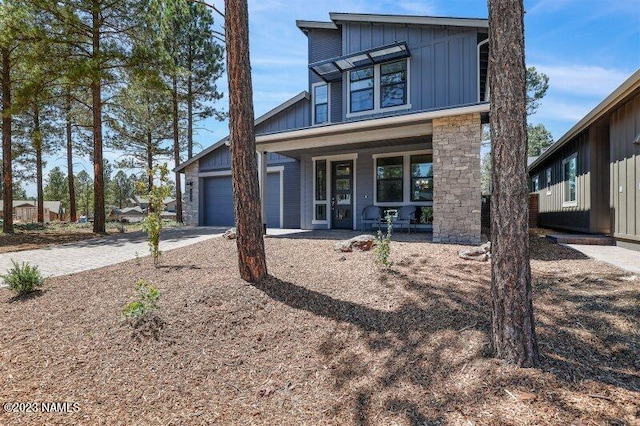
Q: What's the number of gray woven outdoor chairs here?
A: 2